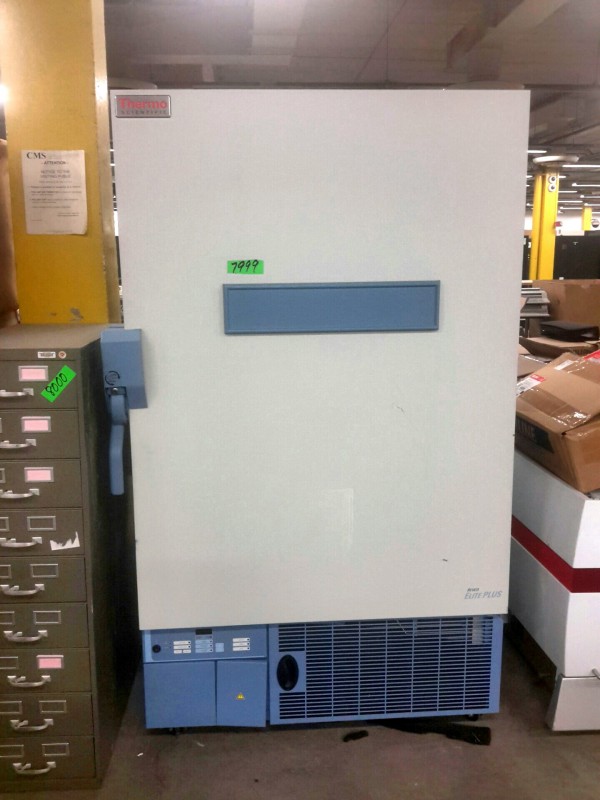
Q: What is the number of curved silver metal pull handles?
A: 9